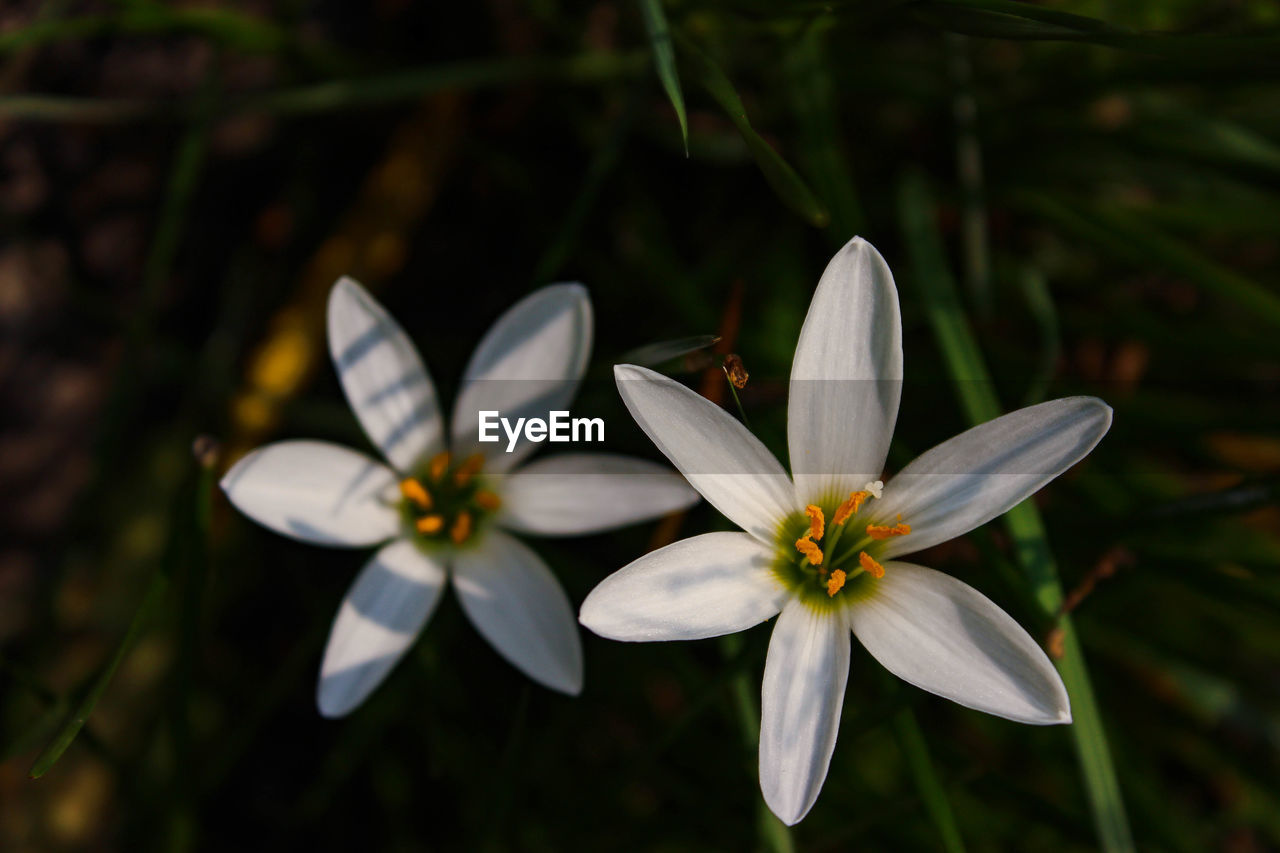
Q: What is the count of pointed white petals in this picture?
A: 12